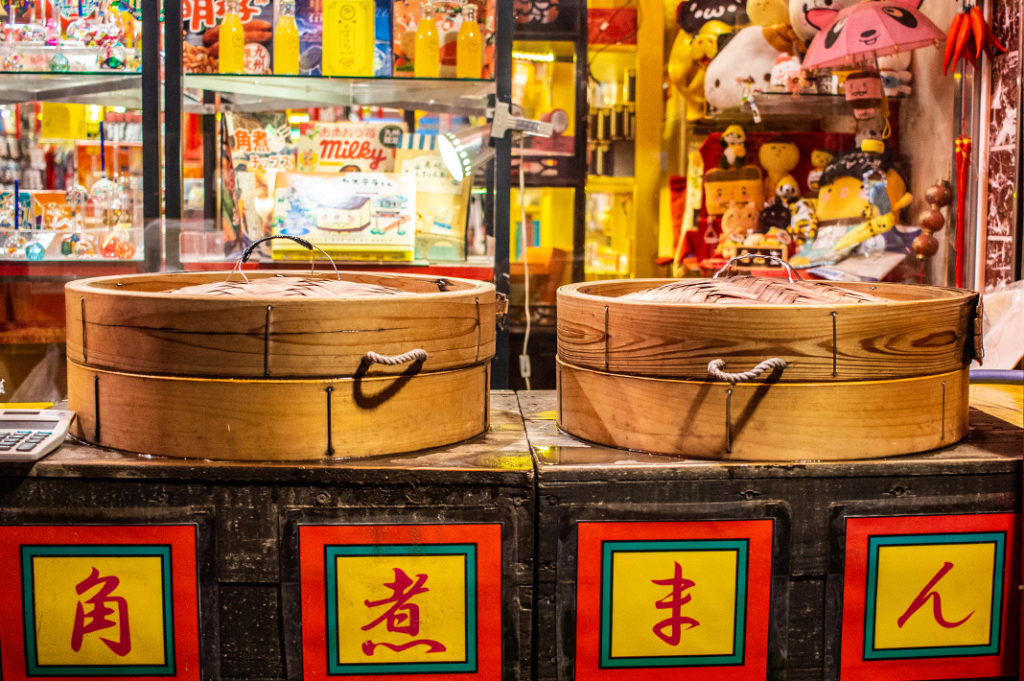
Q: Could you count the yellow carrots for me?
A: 0